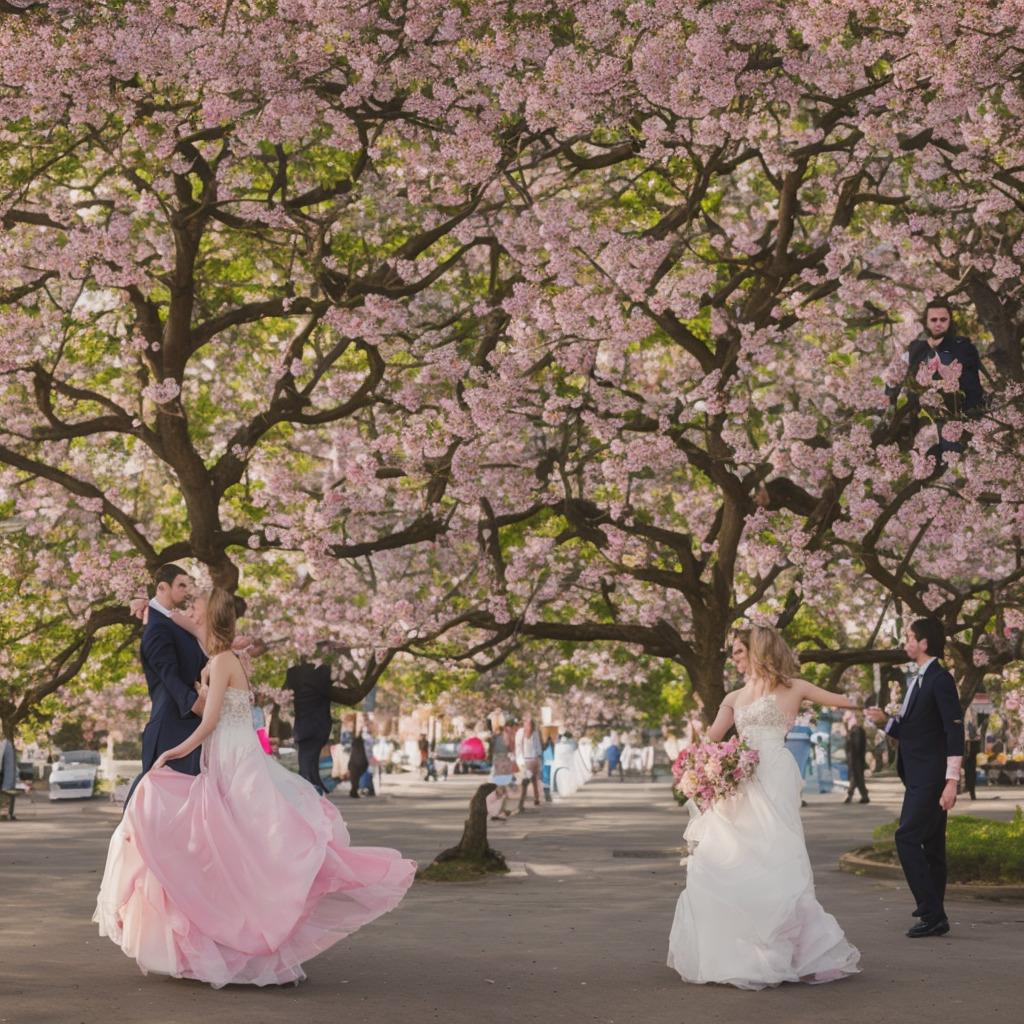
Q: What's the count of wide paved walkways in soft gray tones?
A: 1